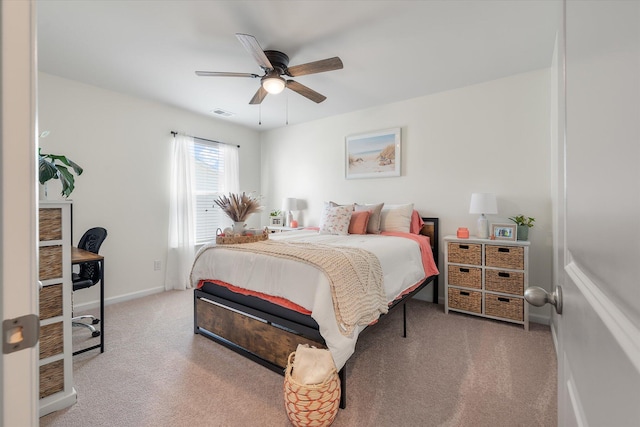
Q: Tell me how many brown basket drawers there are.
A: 11